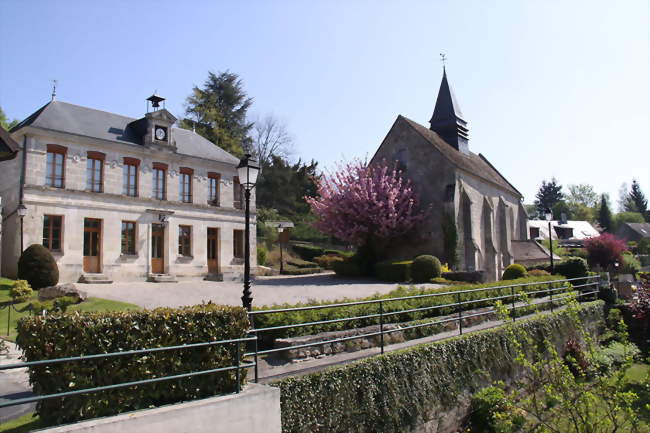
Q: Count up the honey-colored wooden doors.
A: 3